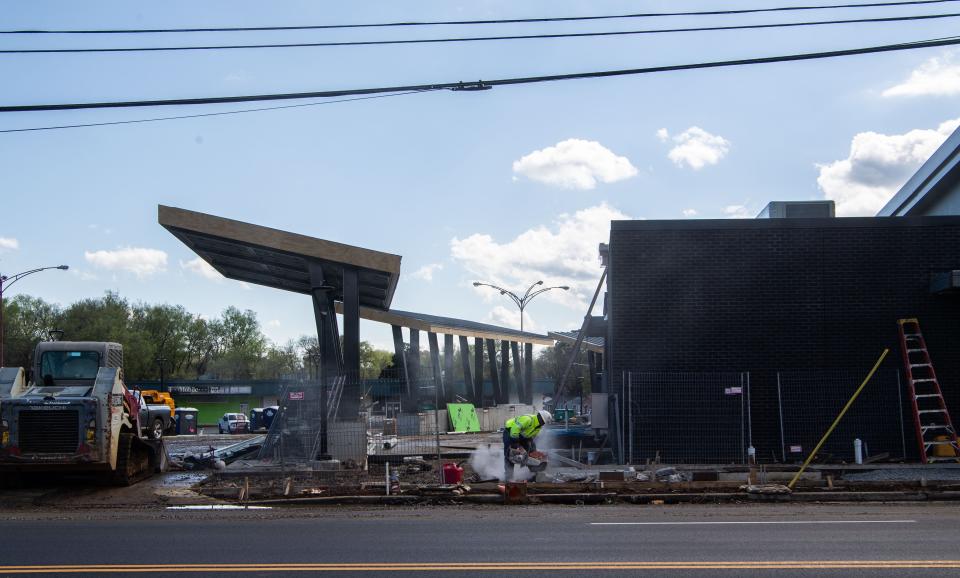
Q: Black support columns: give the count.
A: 12